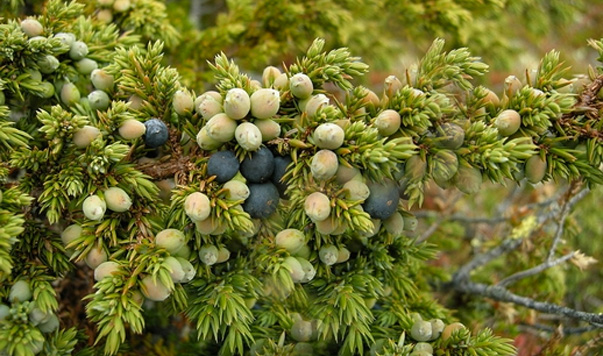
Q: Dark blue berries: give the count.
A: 6